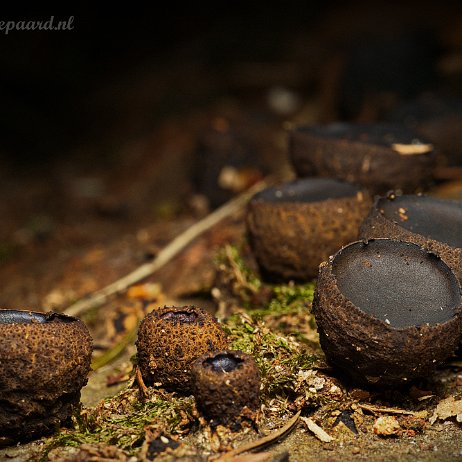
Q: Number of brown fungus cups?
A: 7